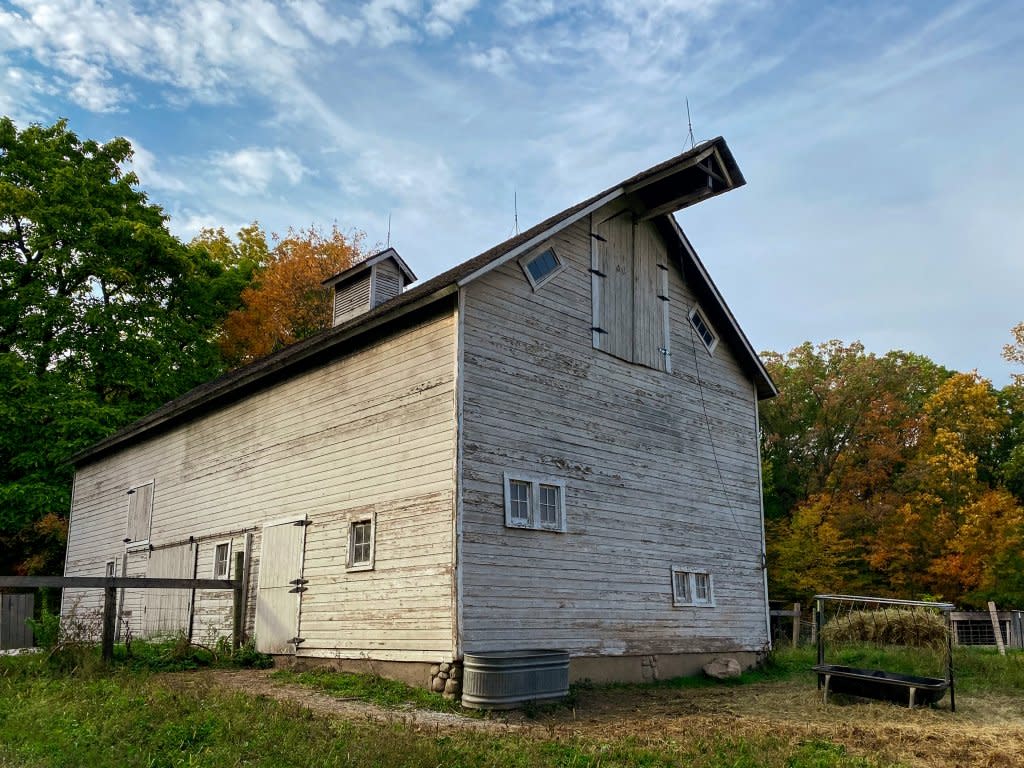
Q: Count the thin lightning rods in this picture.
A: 3